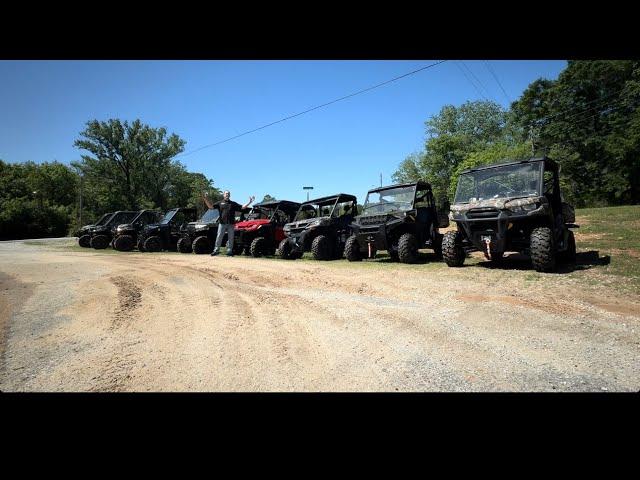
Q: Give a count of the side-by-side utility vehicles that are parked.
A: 9